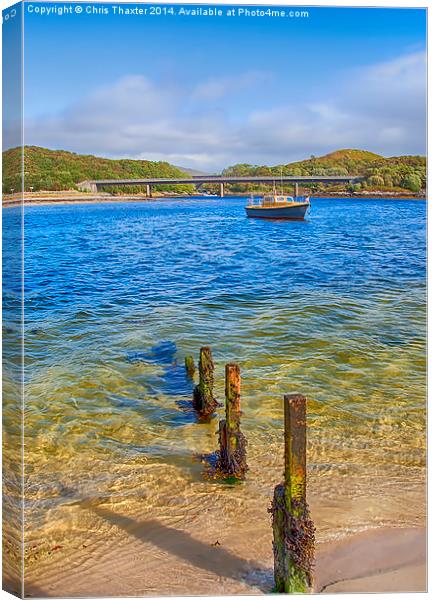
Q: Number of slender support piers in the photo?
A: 3